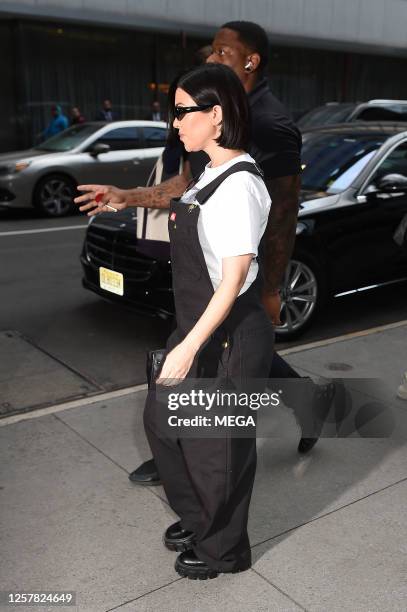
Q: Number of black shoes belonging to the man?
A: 2